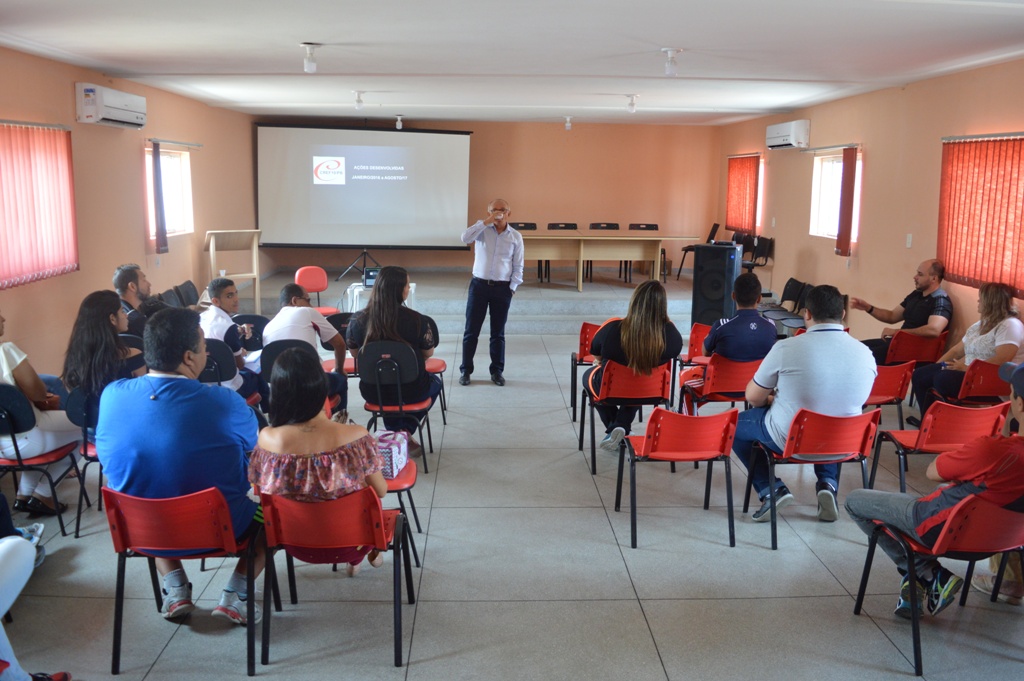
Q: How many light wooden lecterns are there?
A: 1